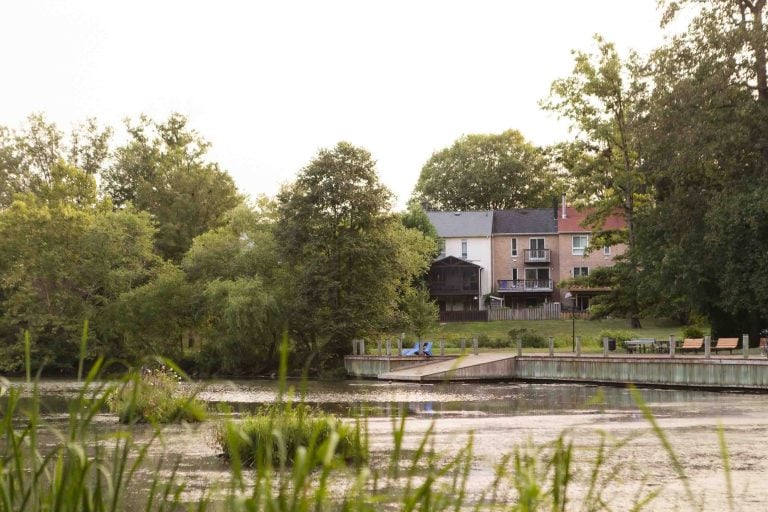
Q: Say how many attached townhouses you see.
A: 3